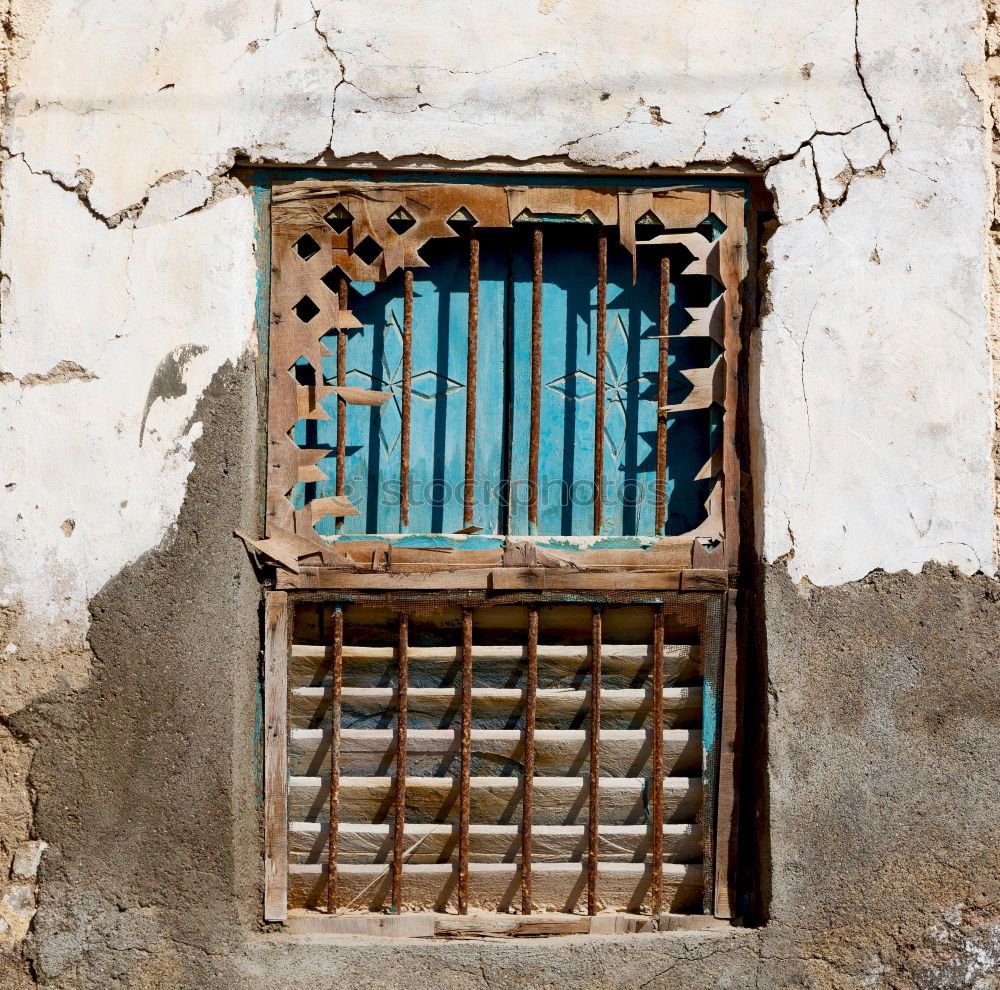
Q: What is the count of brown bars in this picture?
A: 12